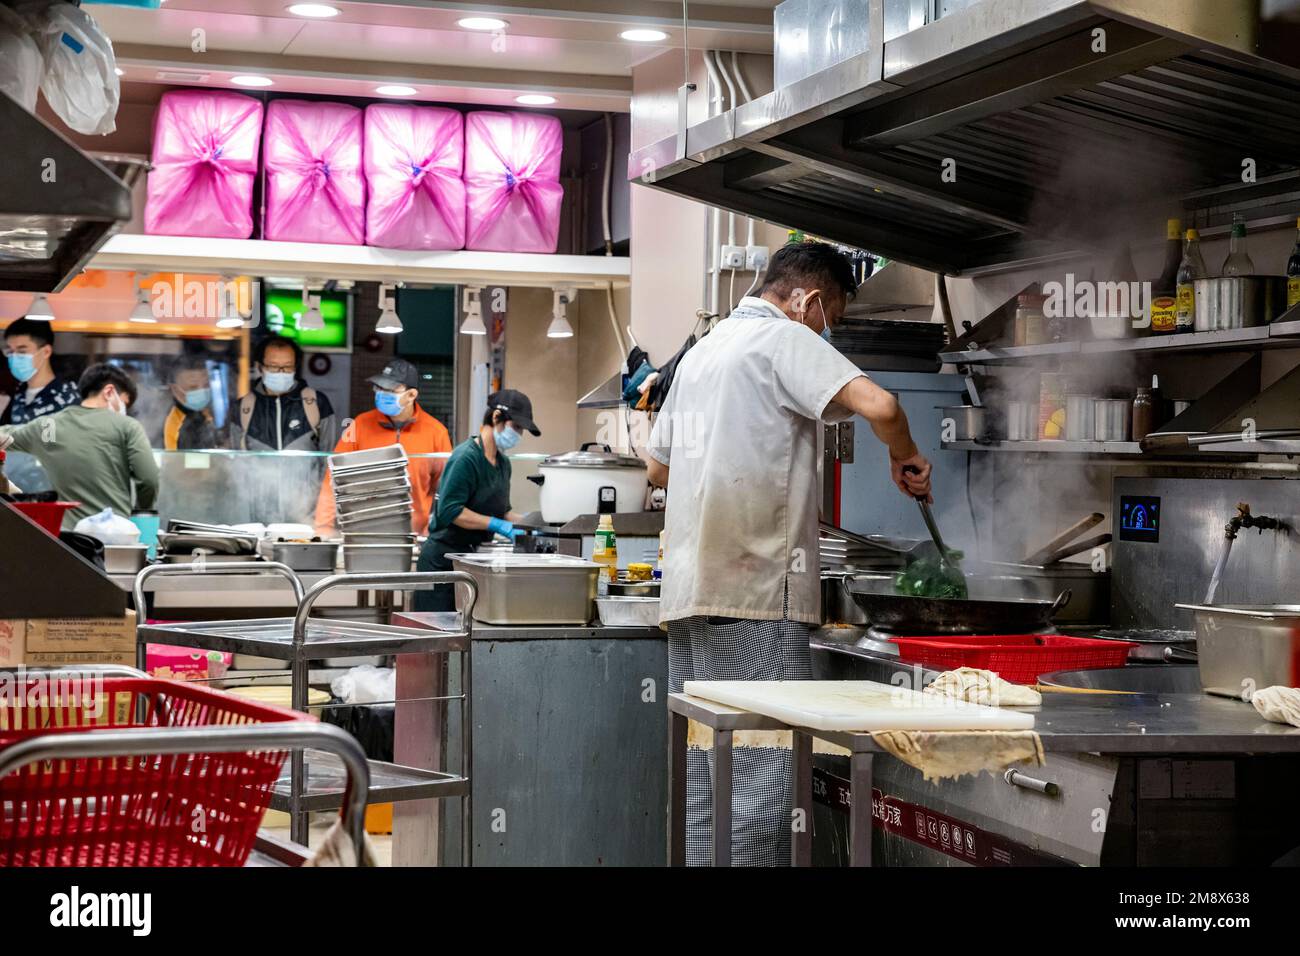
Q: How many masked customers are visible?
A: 4